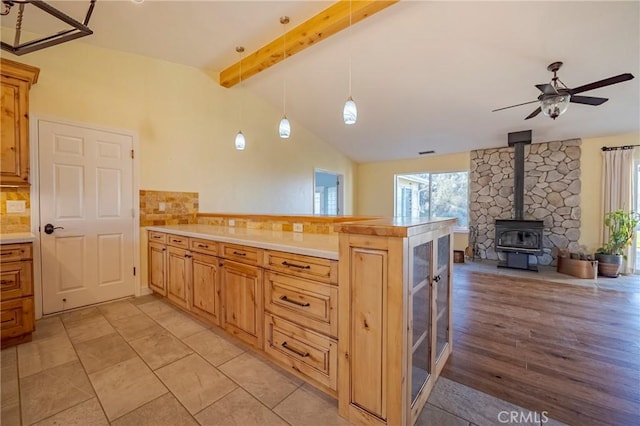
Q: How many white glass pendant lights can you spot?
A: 3